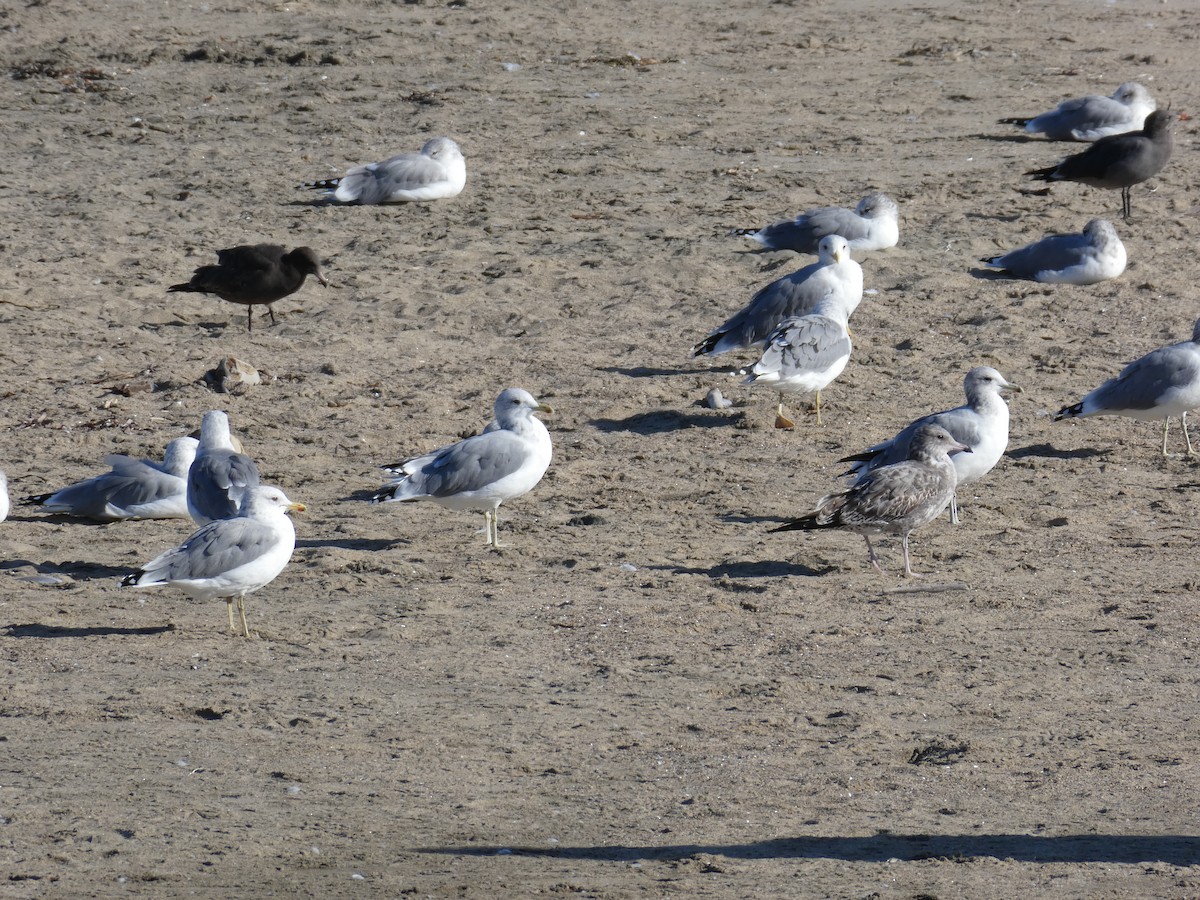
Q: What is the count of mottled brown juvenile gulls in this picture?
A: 1